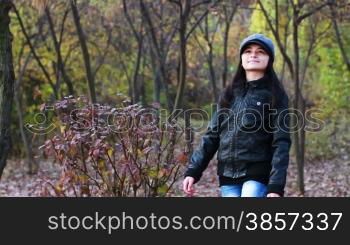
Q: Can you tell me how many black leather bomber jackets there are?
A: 1